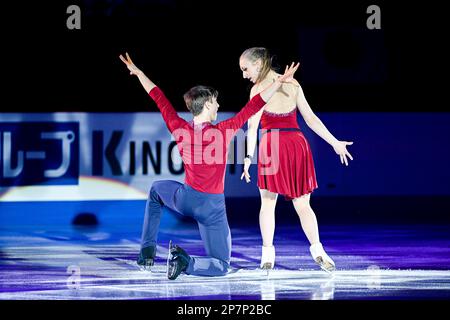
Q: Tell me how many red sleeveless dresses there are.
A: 1